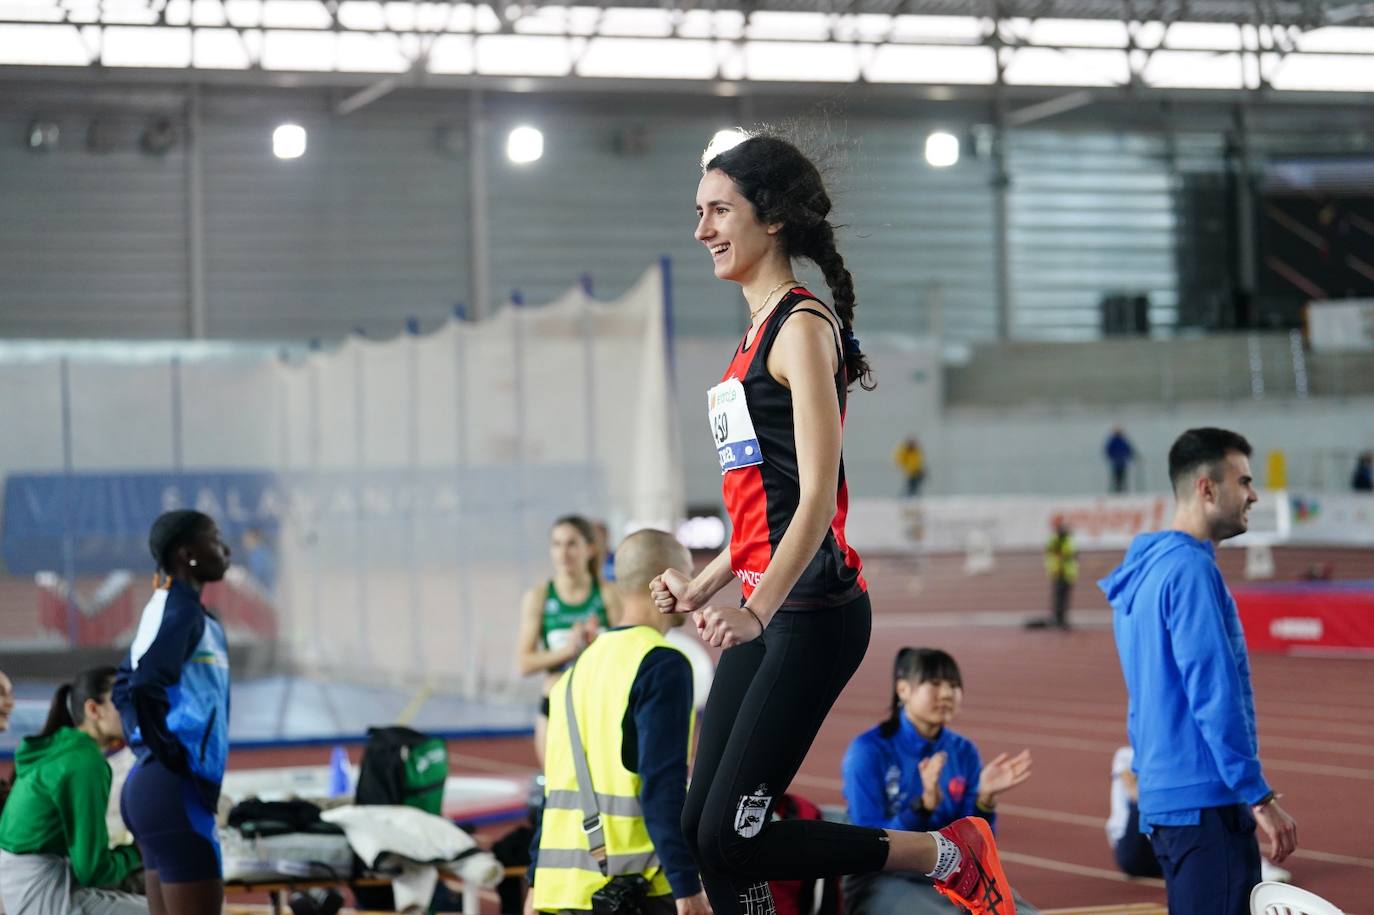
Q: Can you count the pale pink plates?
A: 0